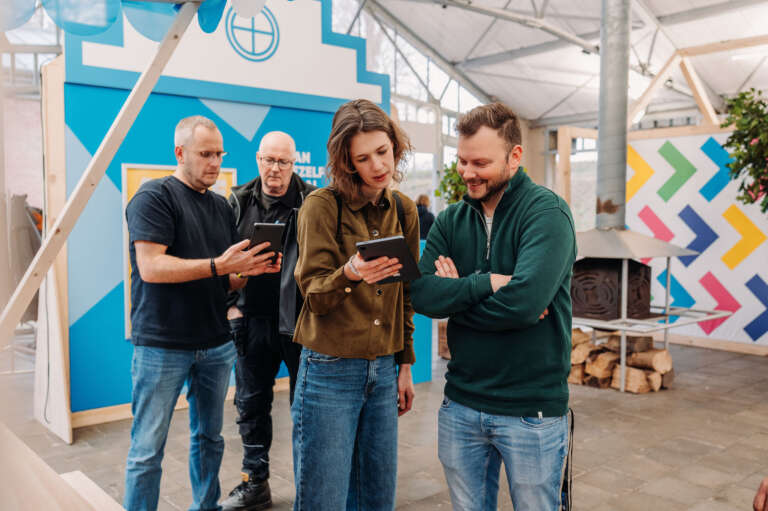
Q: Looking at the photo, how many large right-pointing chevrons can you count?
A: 9